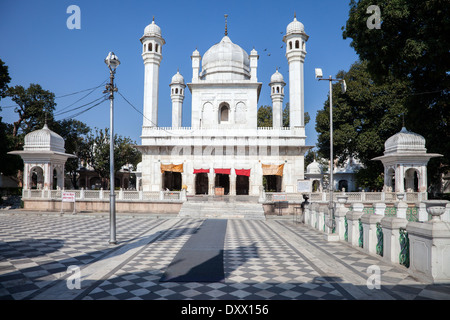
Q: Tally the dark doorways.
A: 5